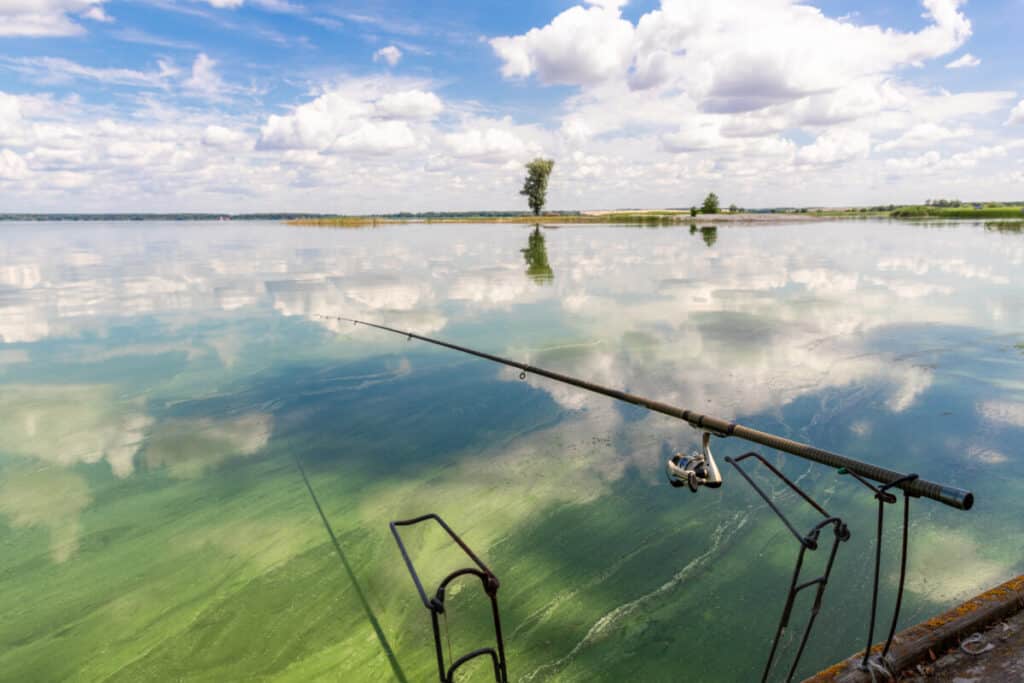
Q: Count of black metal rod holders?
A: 3